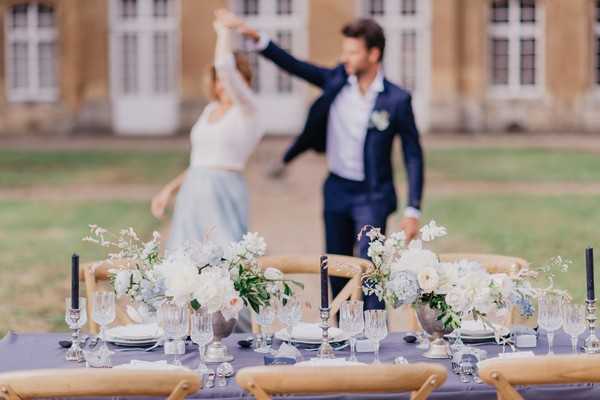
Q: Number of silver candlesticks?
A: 3